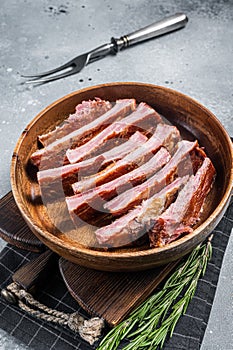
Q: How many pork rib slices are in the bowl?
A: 9